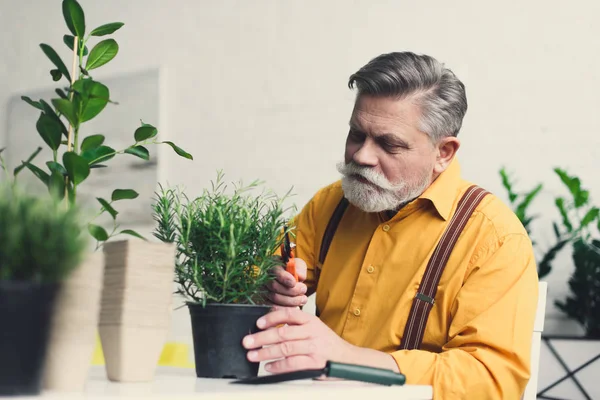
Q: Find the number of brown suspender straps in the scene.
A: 2